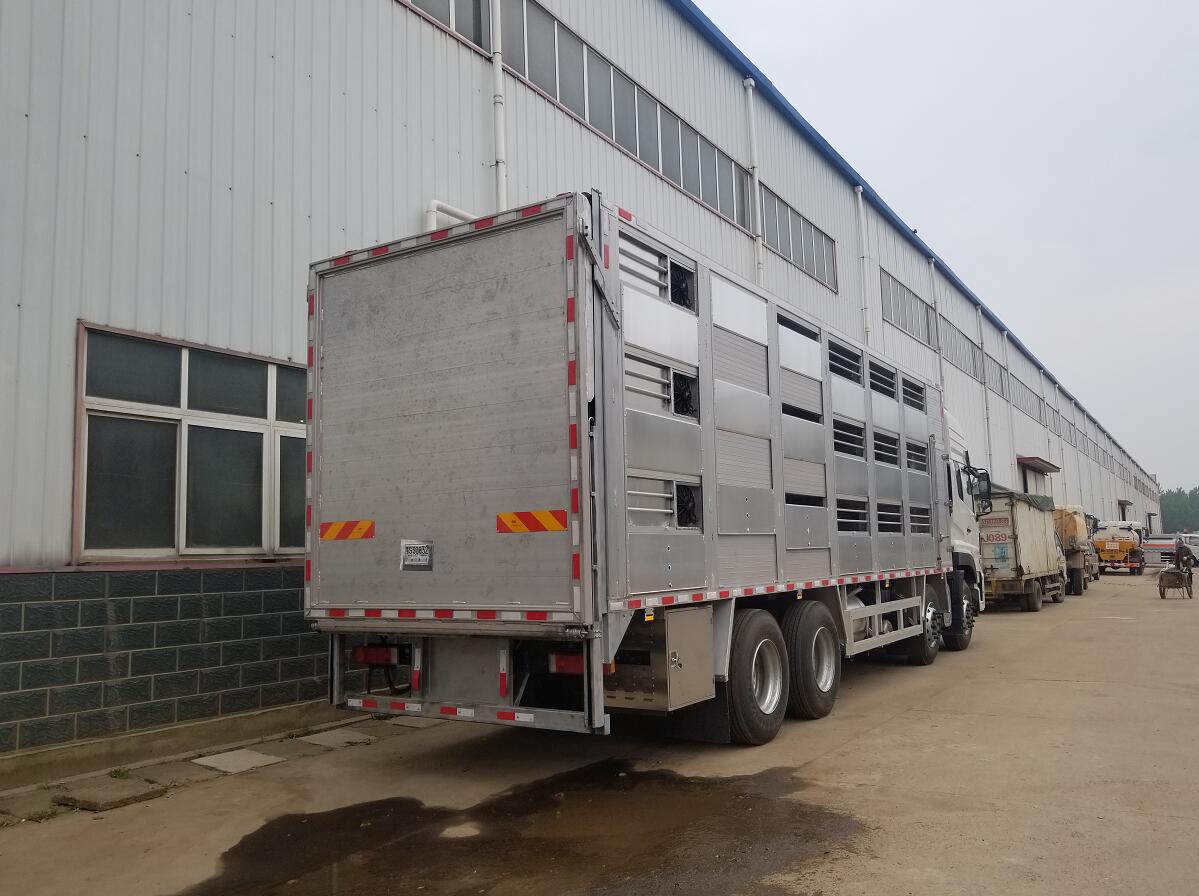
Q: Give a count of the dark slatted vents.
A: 9